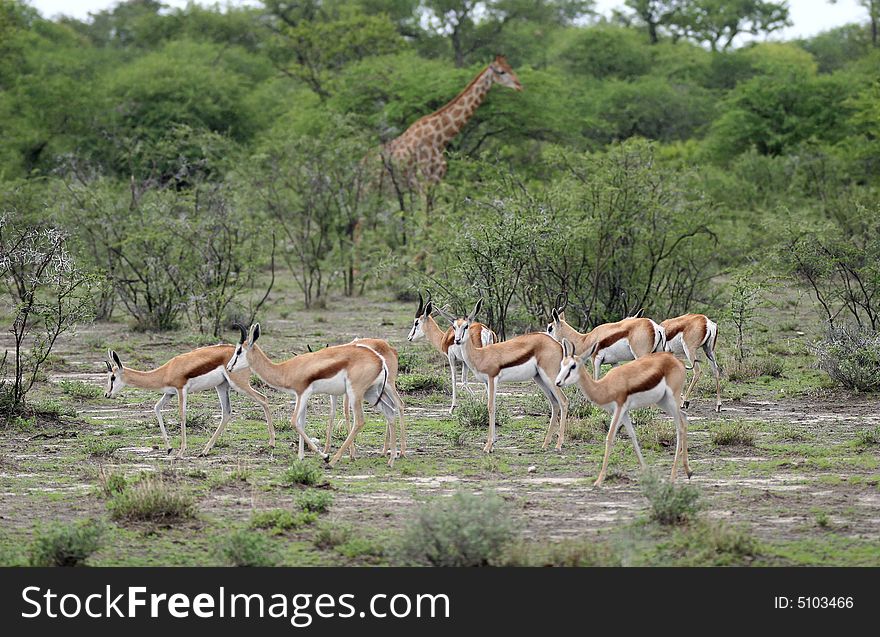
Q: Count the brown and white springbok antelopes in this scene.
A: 8